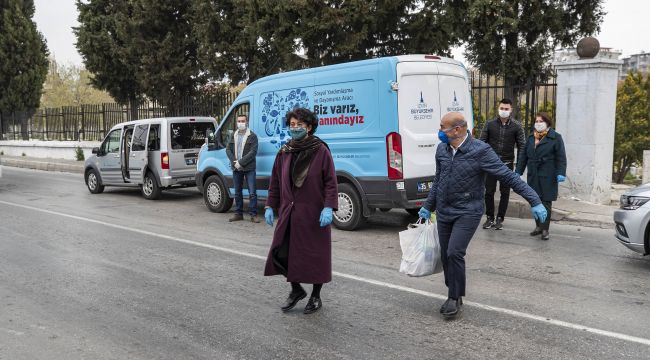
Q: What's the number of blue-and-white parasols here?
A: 0